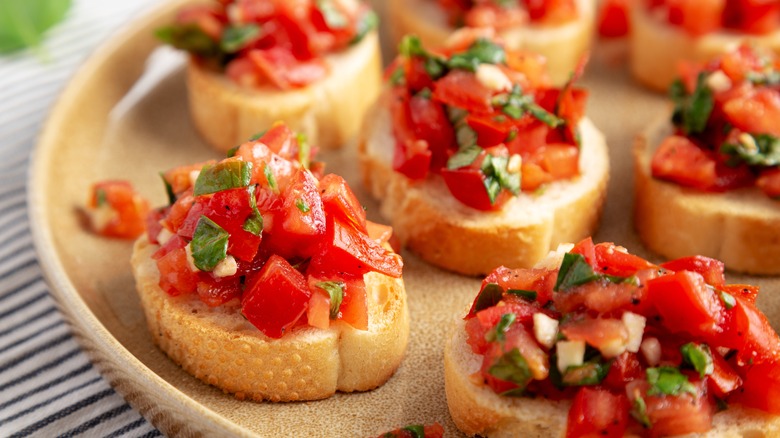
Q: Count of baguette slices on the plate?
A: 7